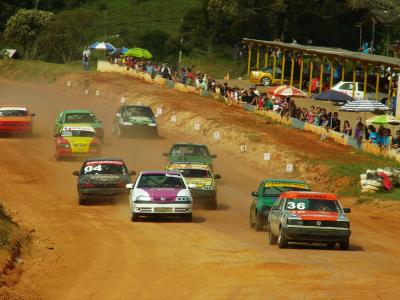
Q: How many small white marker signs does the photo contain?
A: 11